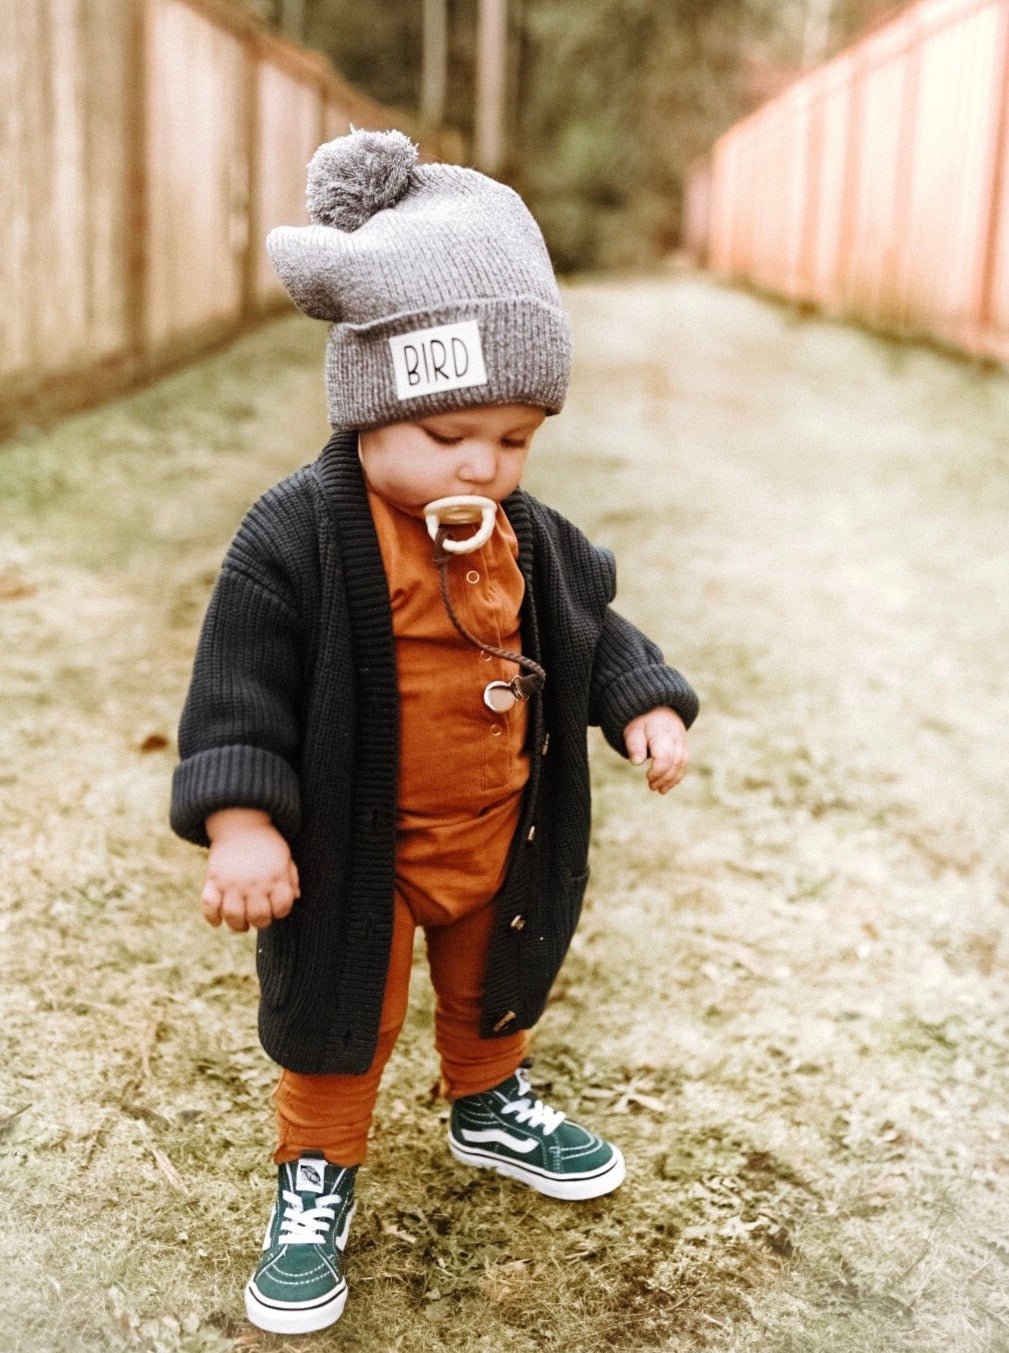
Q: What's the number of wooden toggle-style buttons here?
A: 4